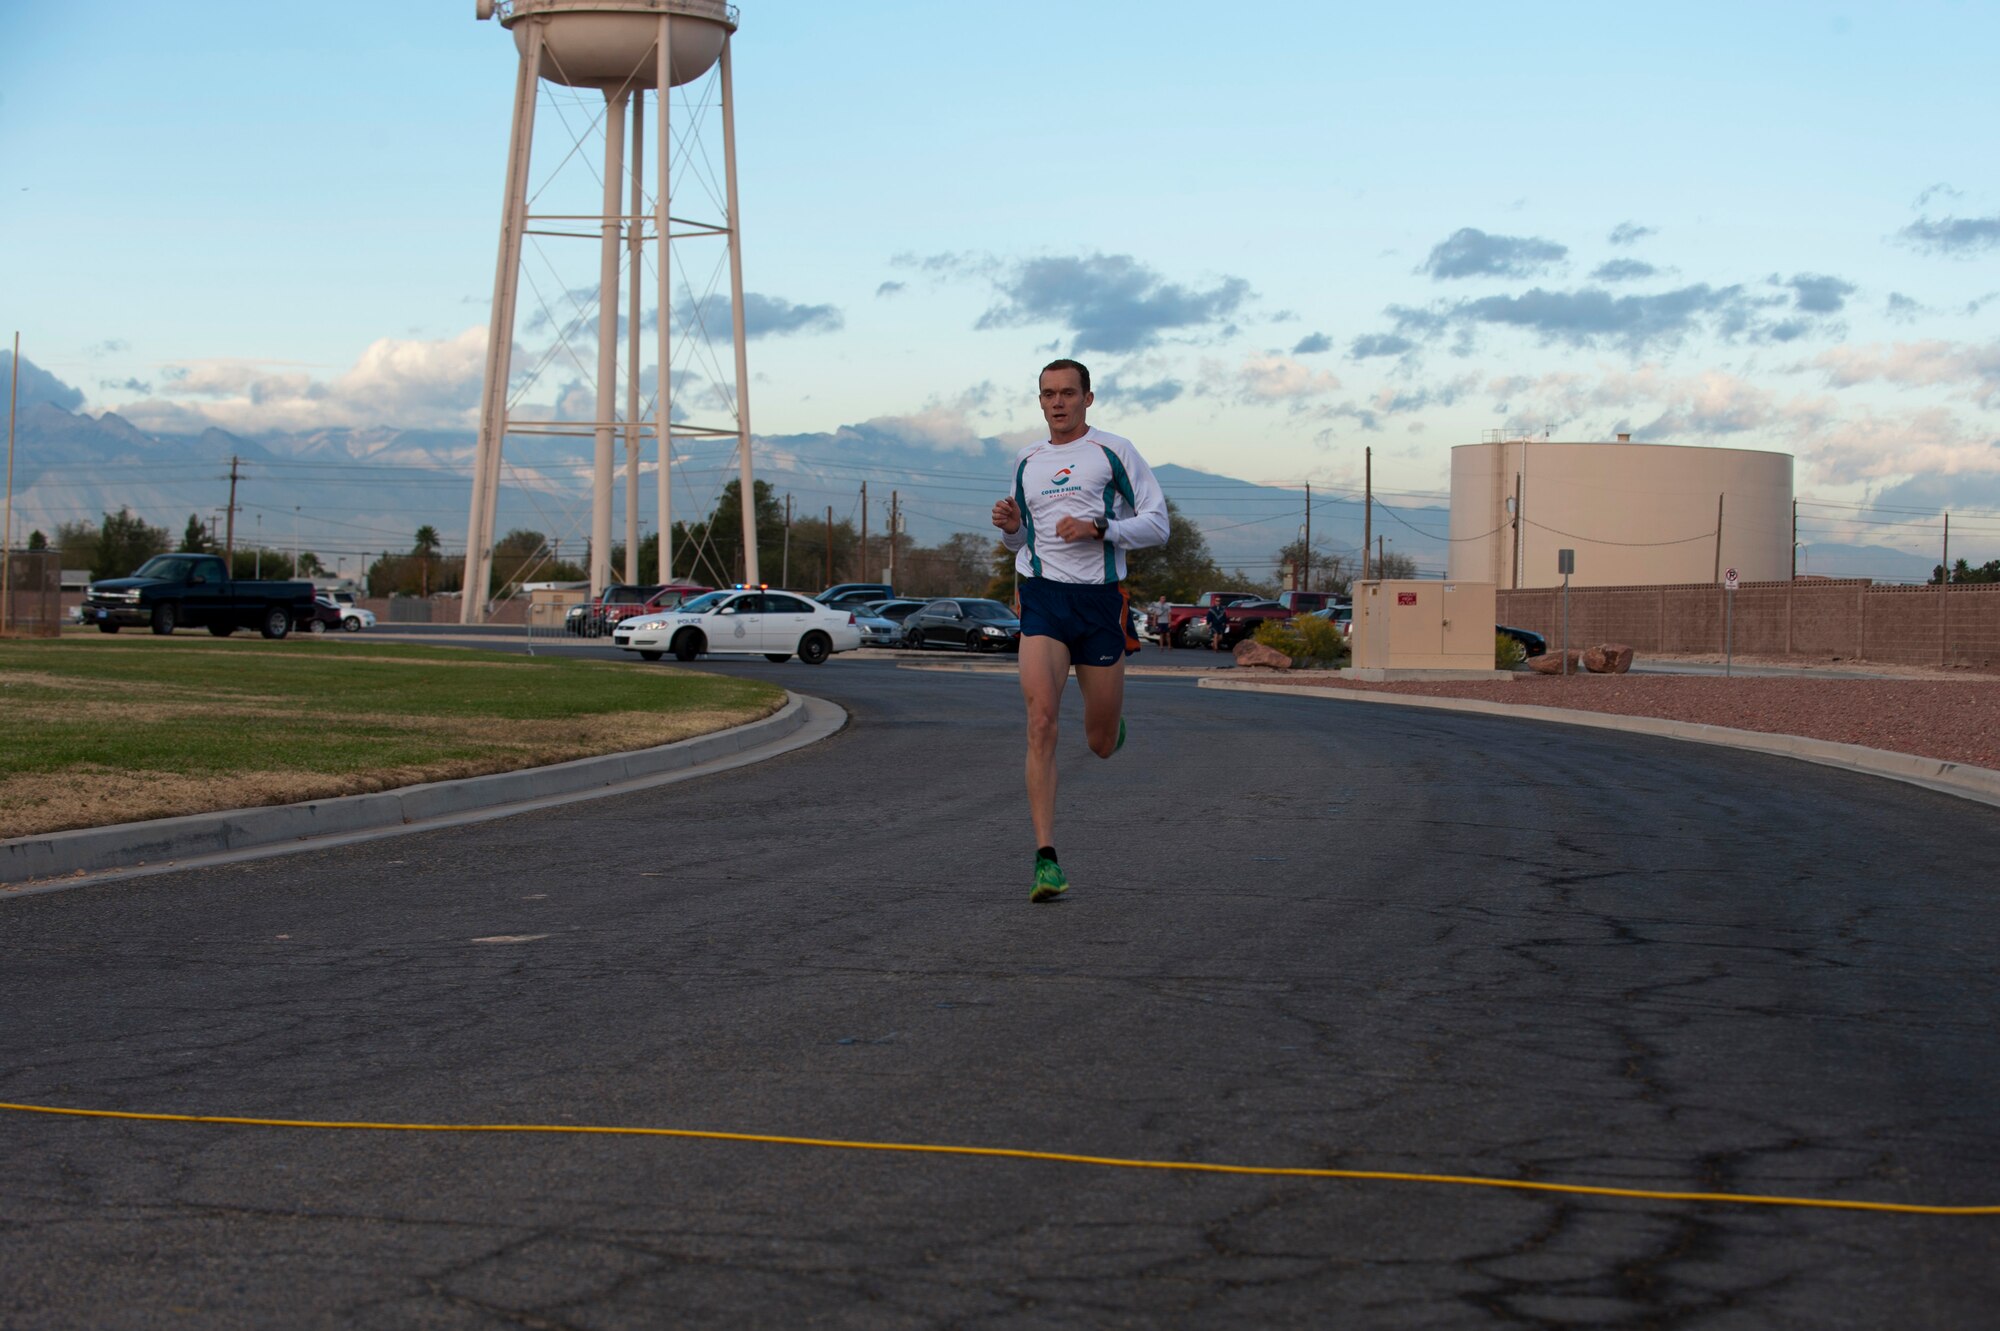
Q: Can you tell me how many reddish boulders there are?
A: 3